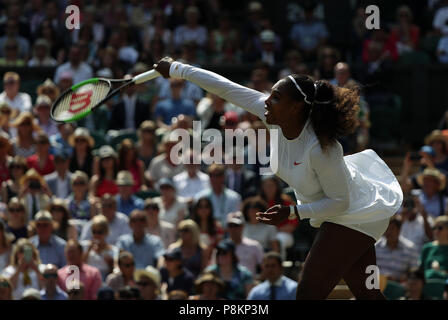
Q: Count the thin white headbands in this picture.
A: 1